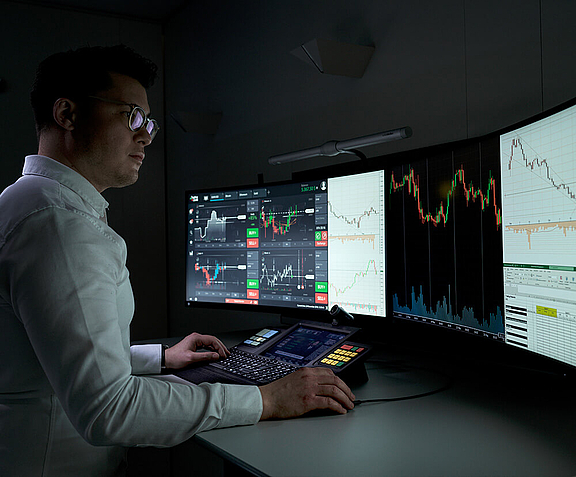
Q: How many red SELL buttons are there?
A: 3